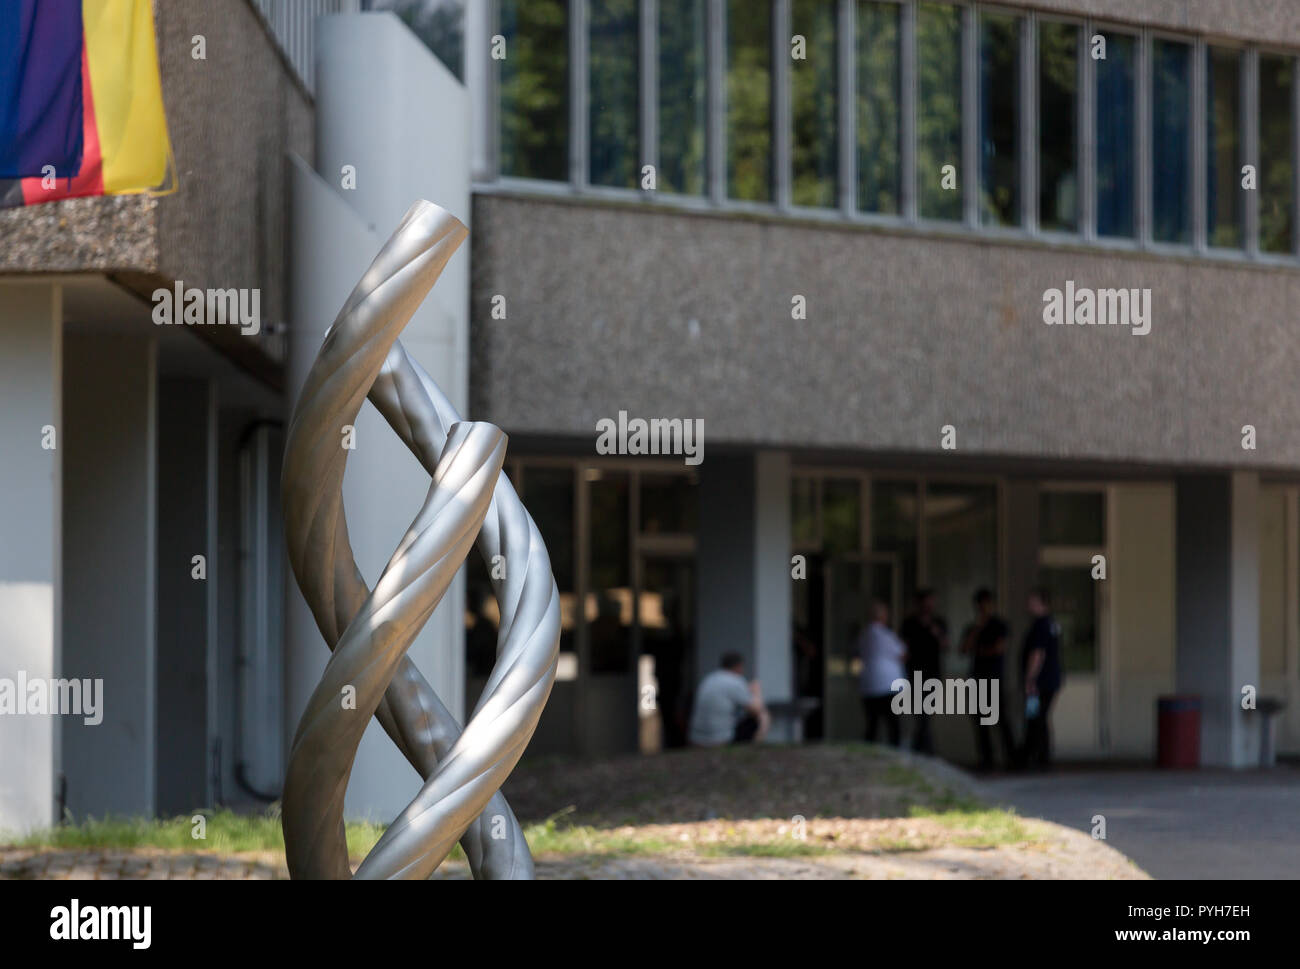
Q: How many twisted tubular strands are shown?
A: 3